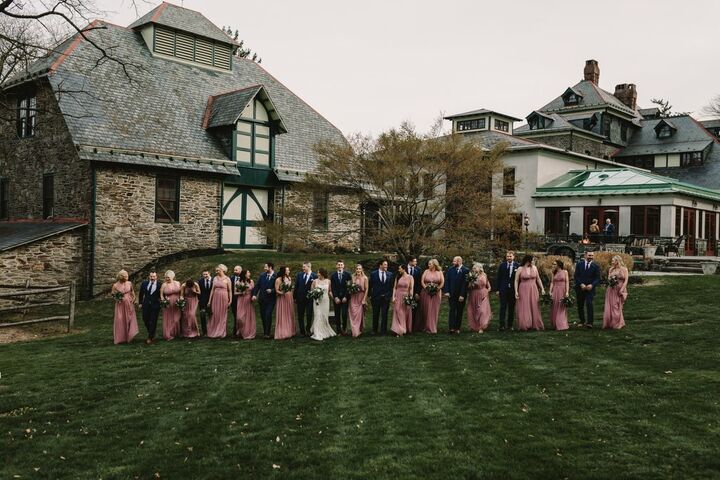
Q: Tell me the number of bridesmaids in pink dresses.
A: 13